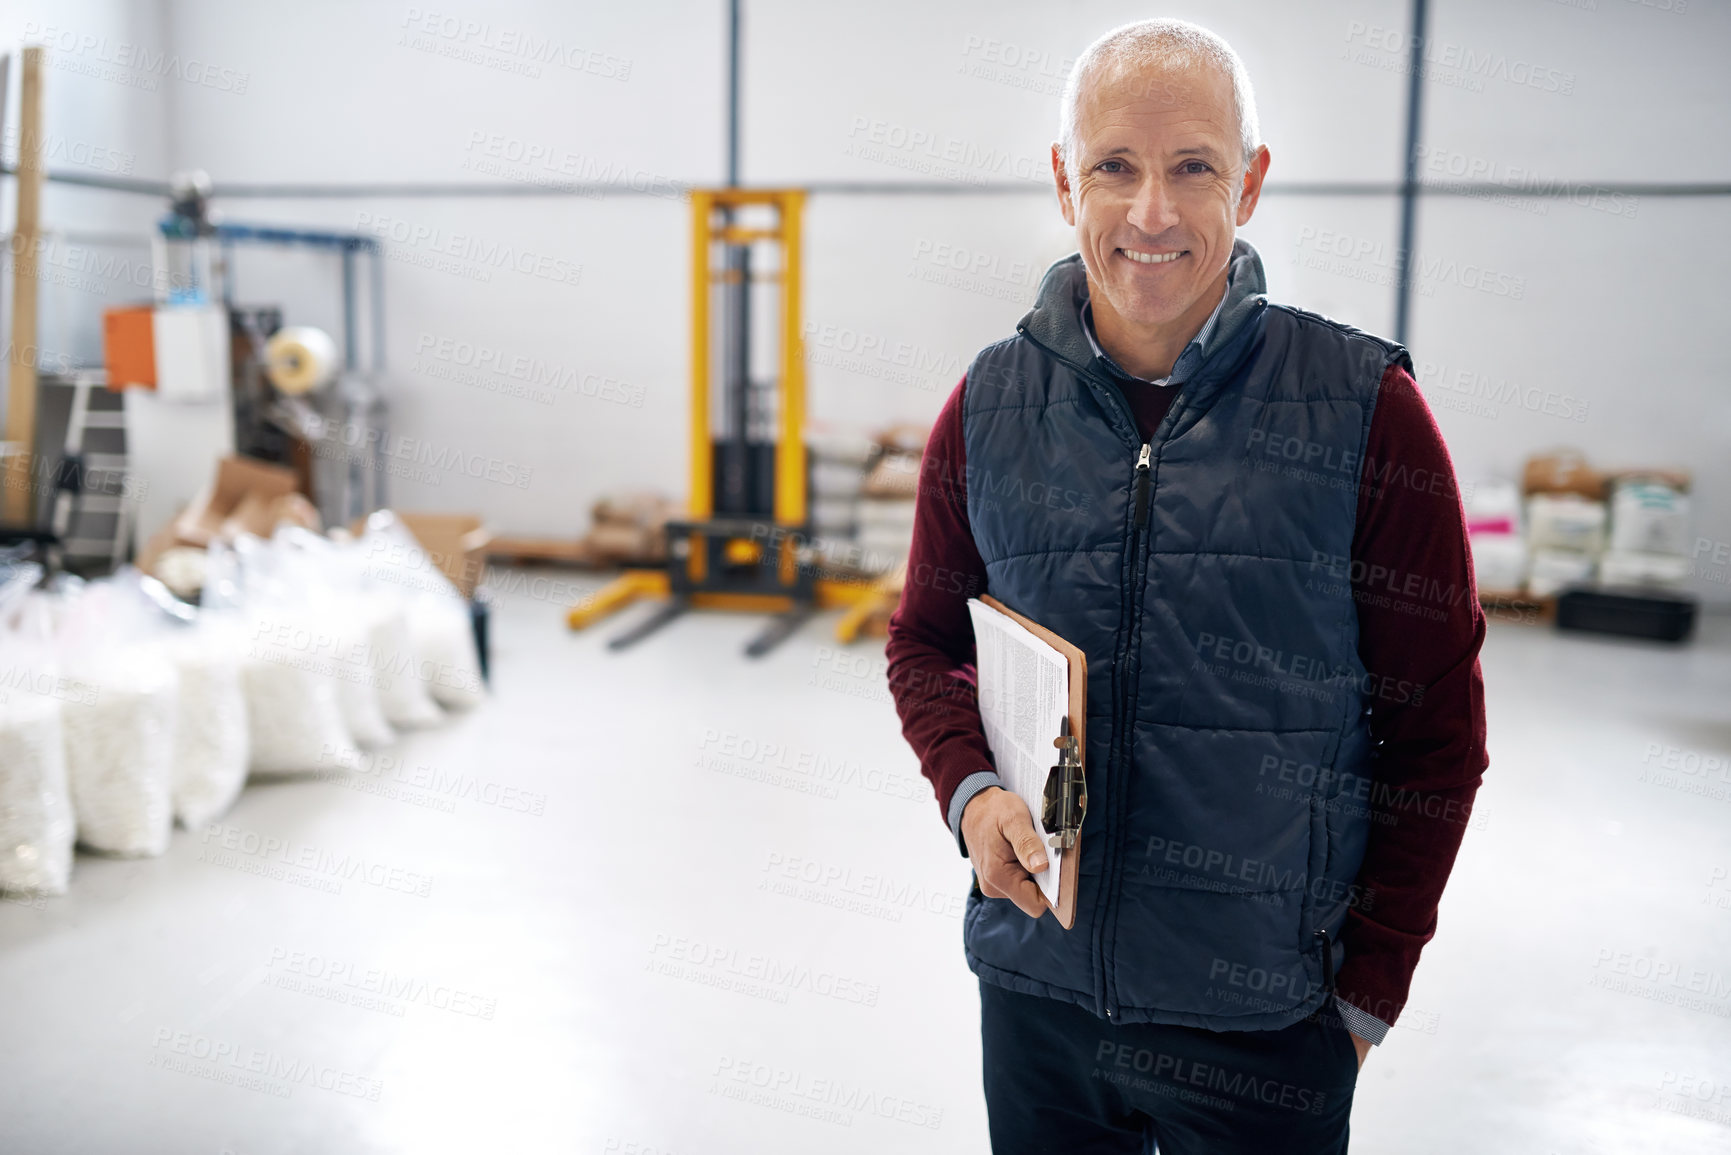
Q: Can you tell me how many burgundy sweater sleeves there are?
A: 2